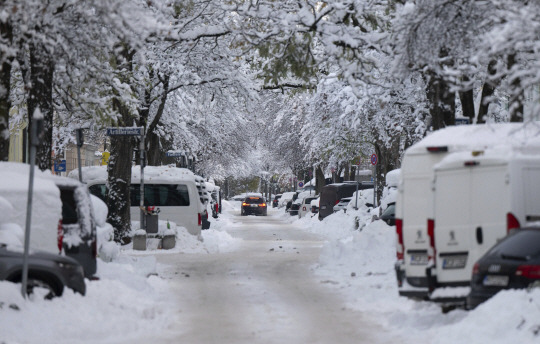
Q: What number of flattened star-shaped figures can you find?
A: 0